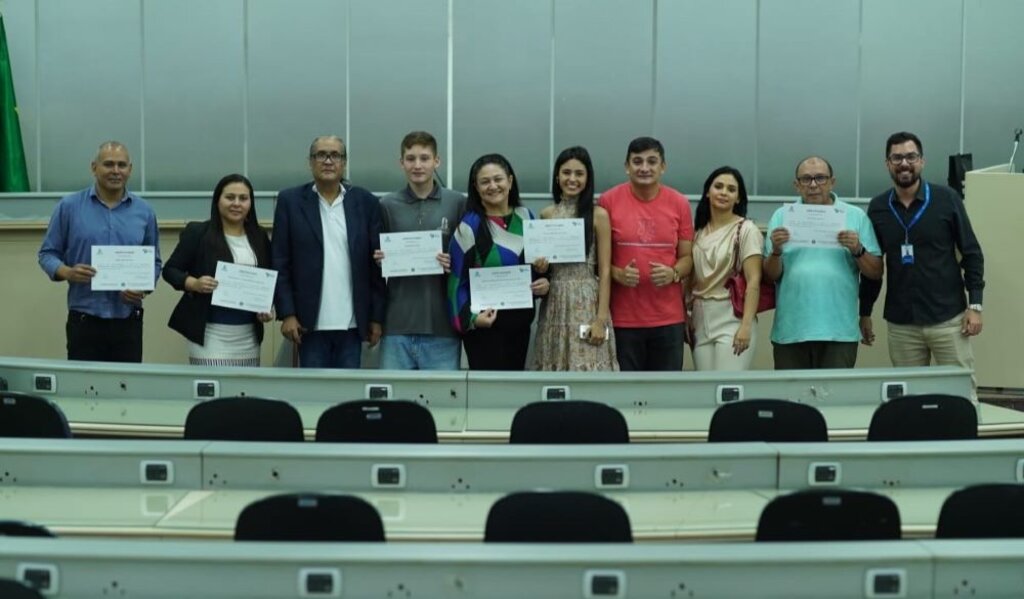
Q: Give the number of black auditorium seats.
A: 12